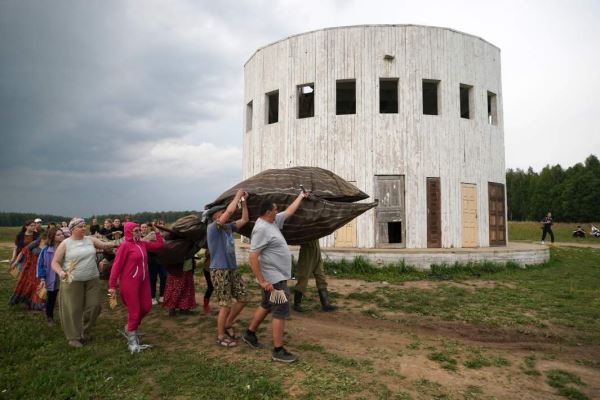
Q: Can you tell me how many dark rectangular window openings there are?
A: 8